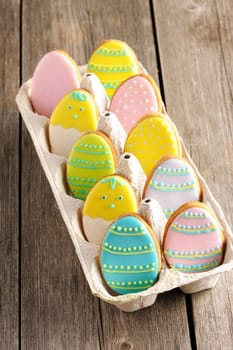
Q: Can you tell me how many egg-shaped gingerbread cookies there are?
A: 10